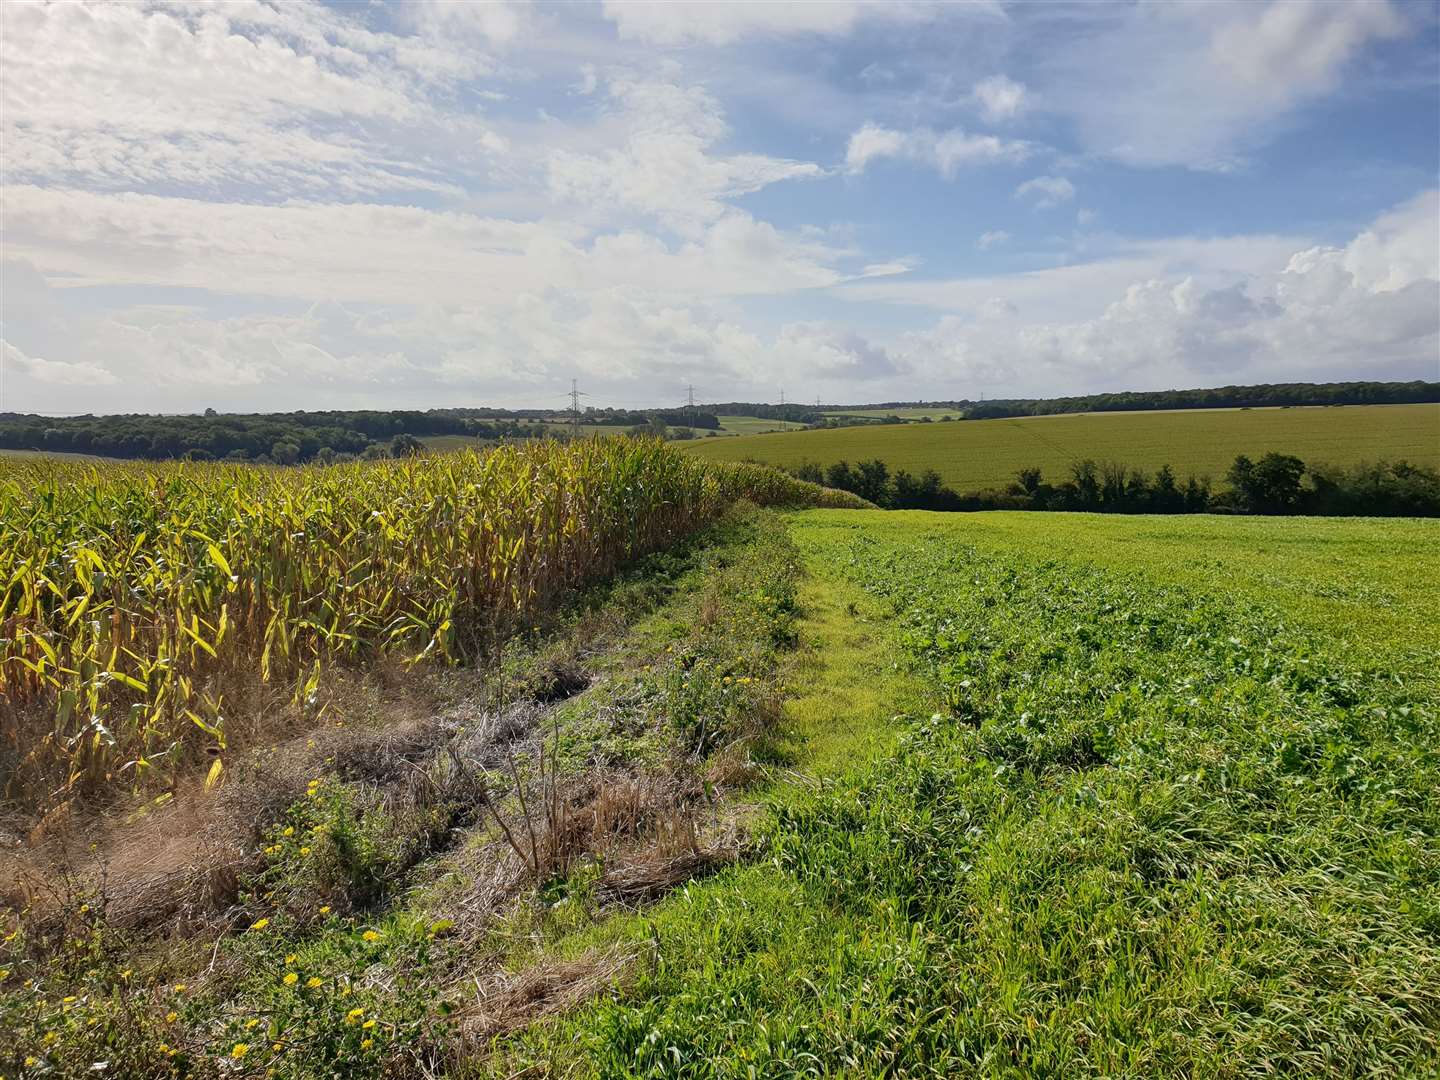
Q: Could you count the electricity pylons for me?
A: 5